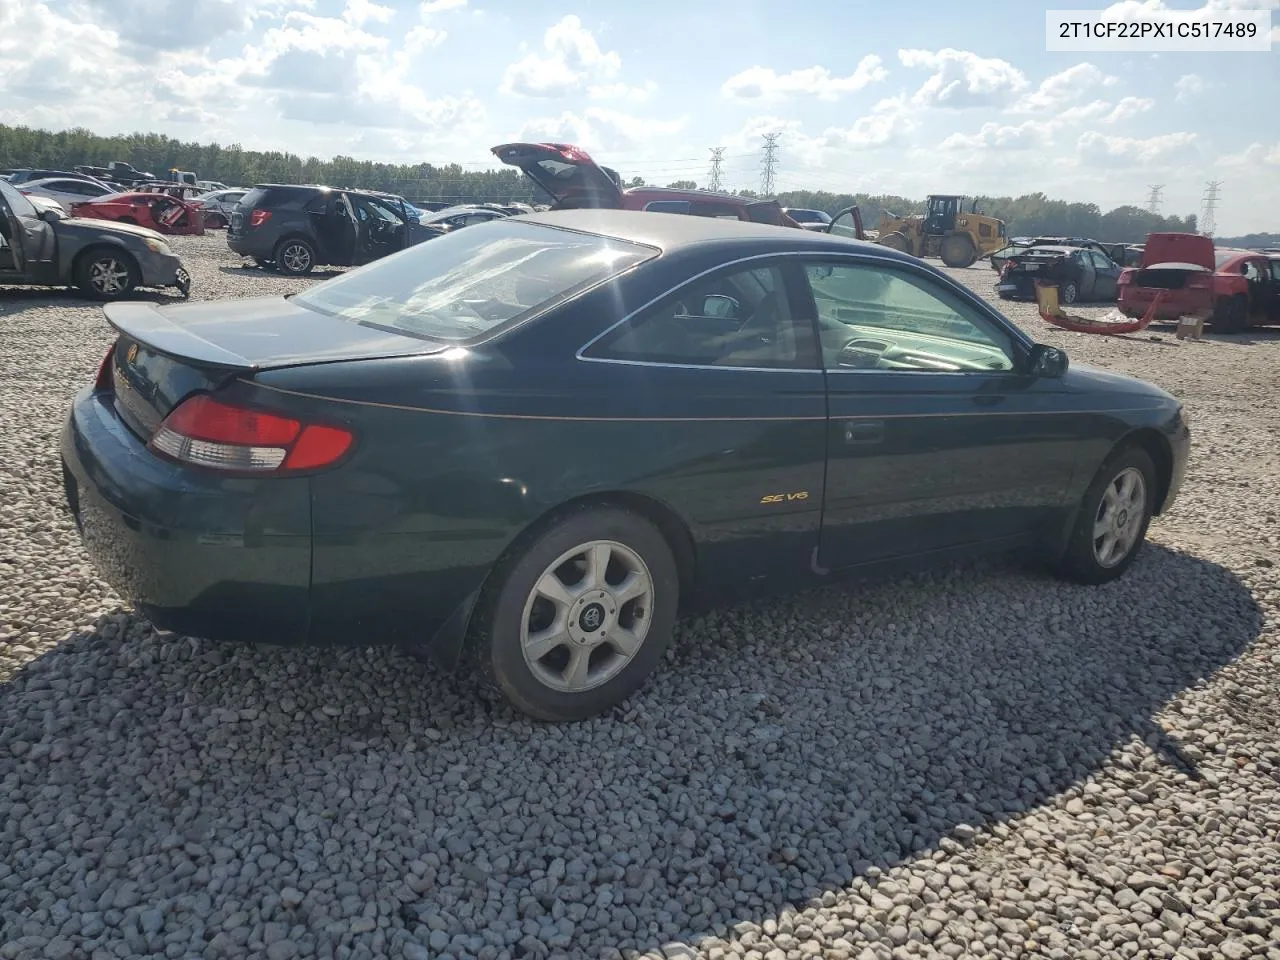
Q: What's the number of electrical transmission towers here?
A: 4